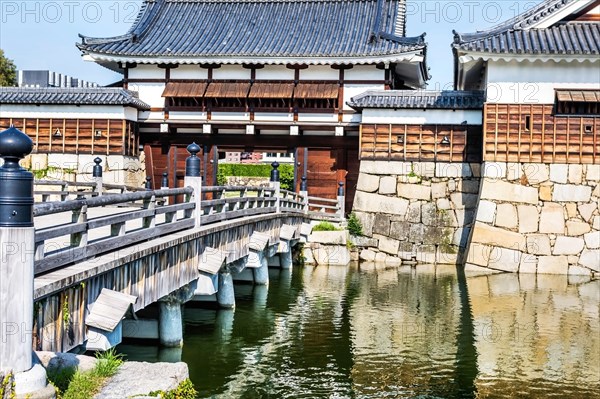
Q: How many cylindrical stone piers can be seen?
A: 4